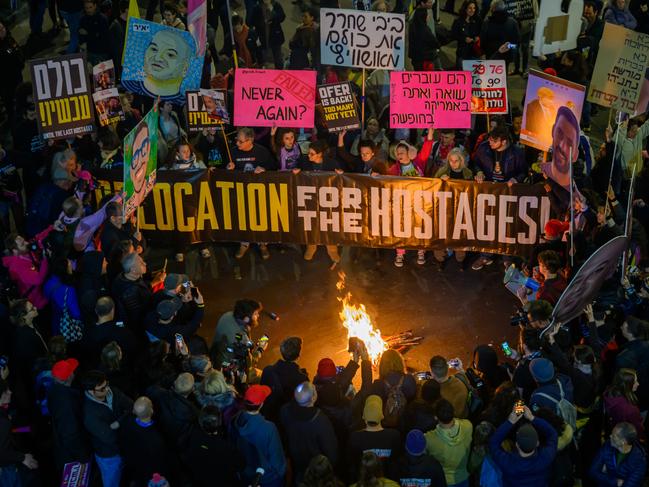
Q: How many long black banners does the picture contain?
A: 1